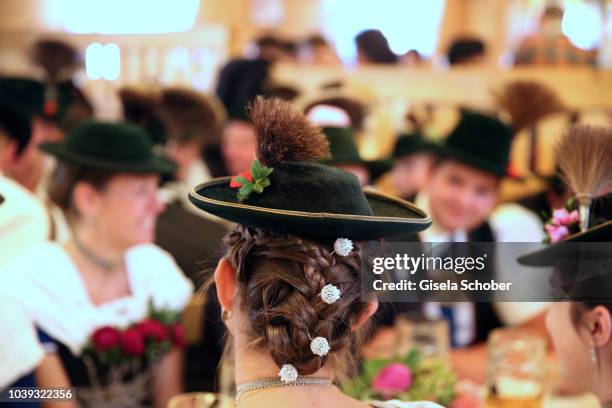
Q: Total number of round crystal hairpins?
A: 4